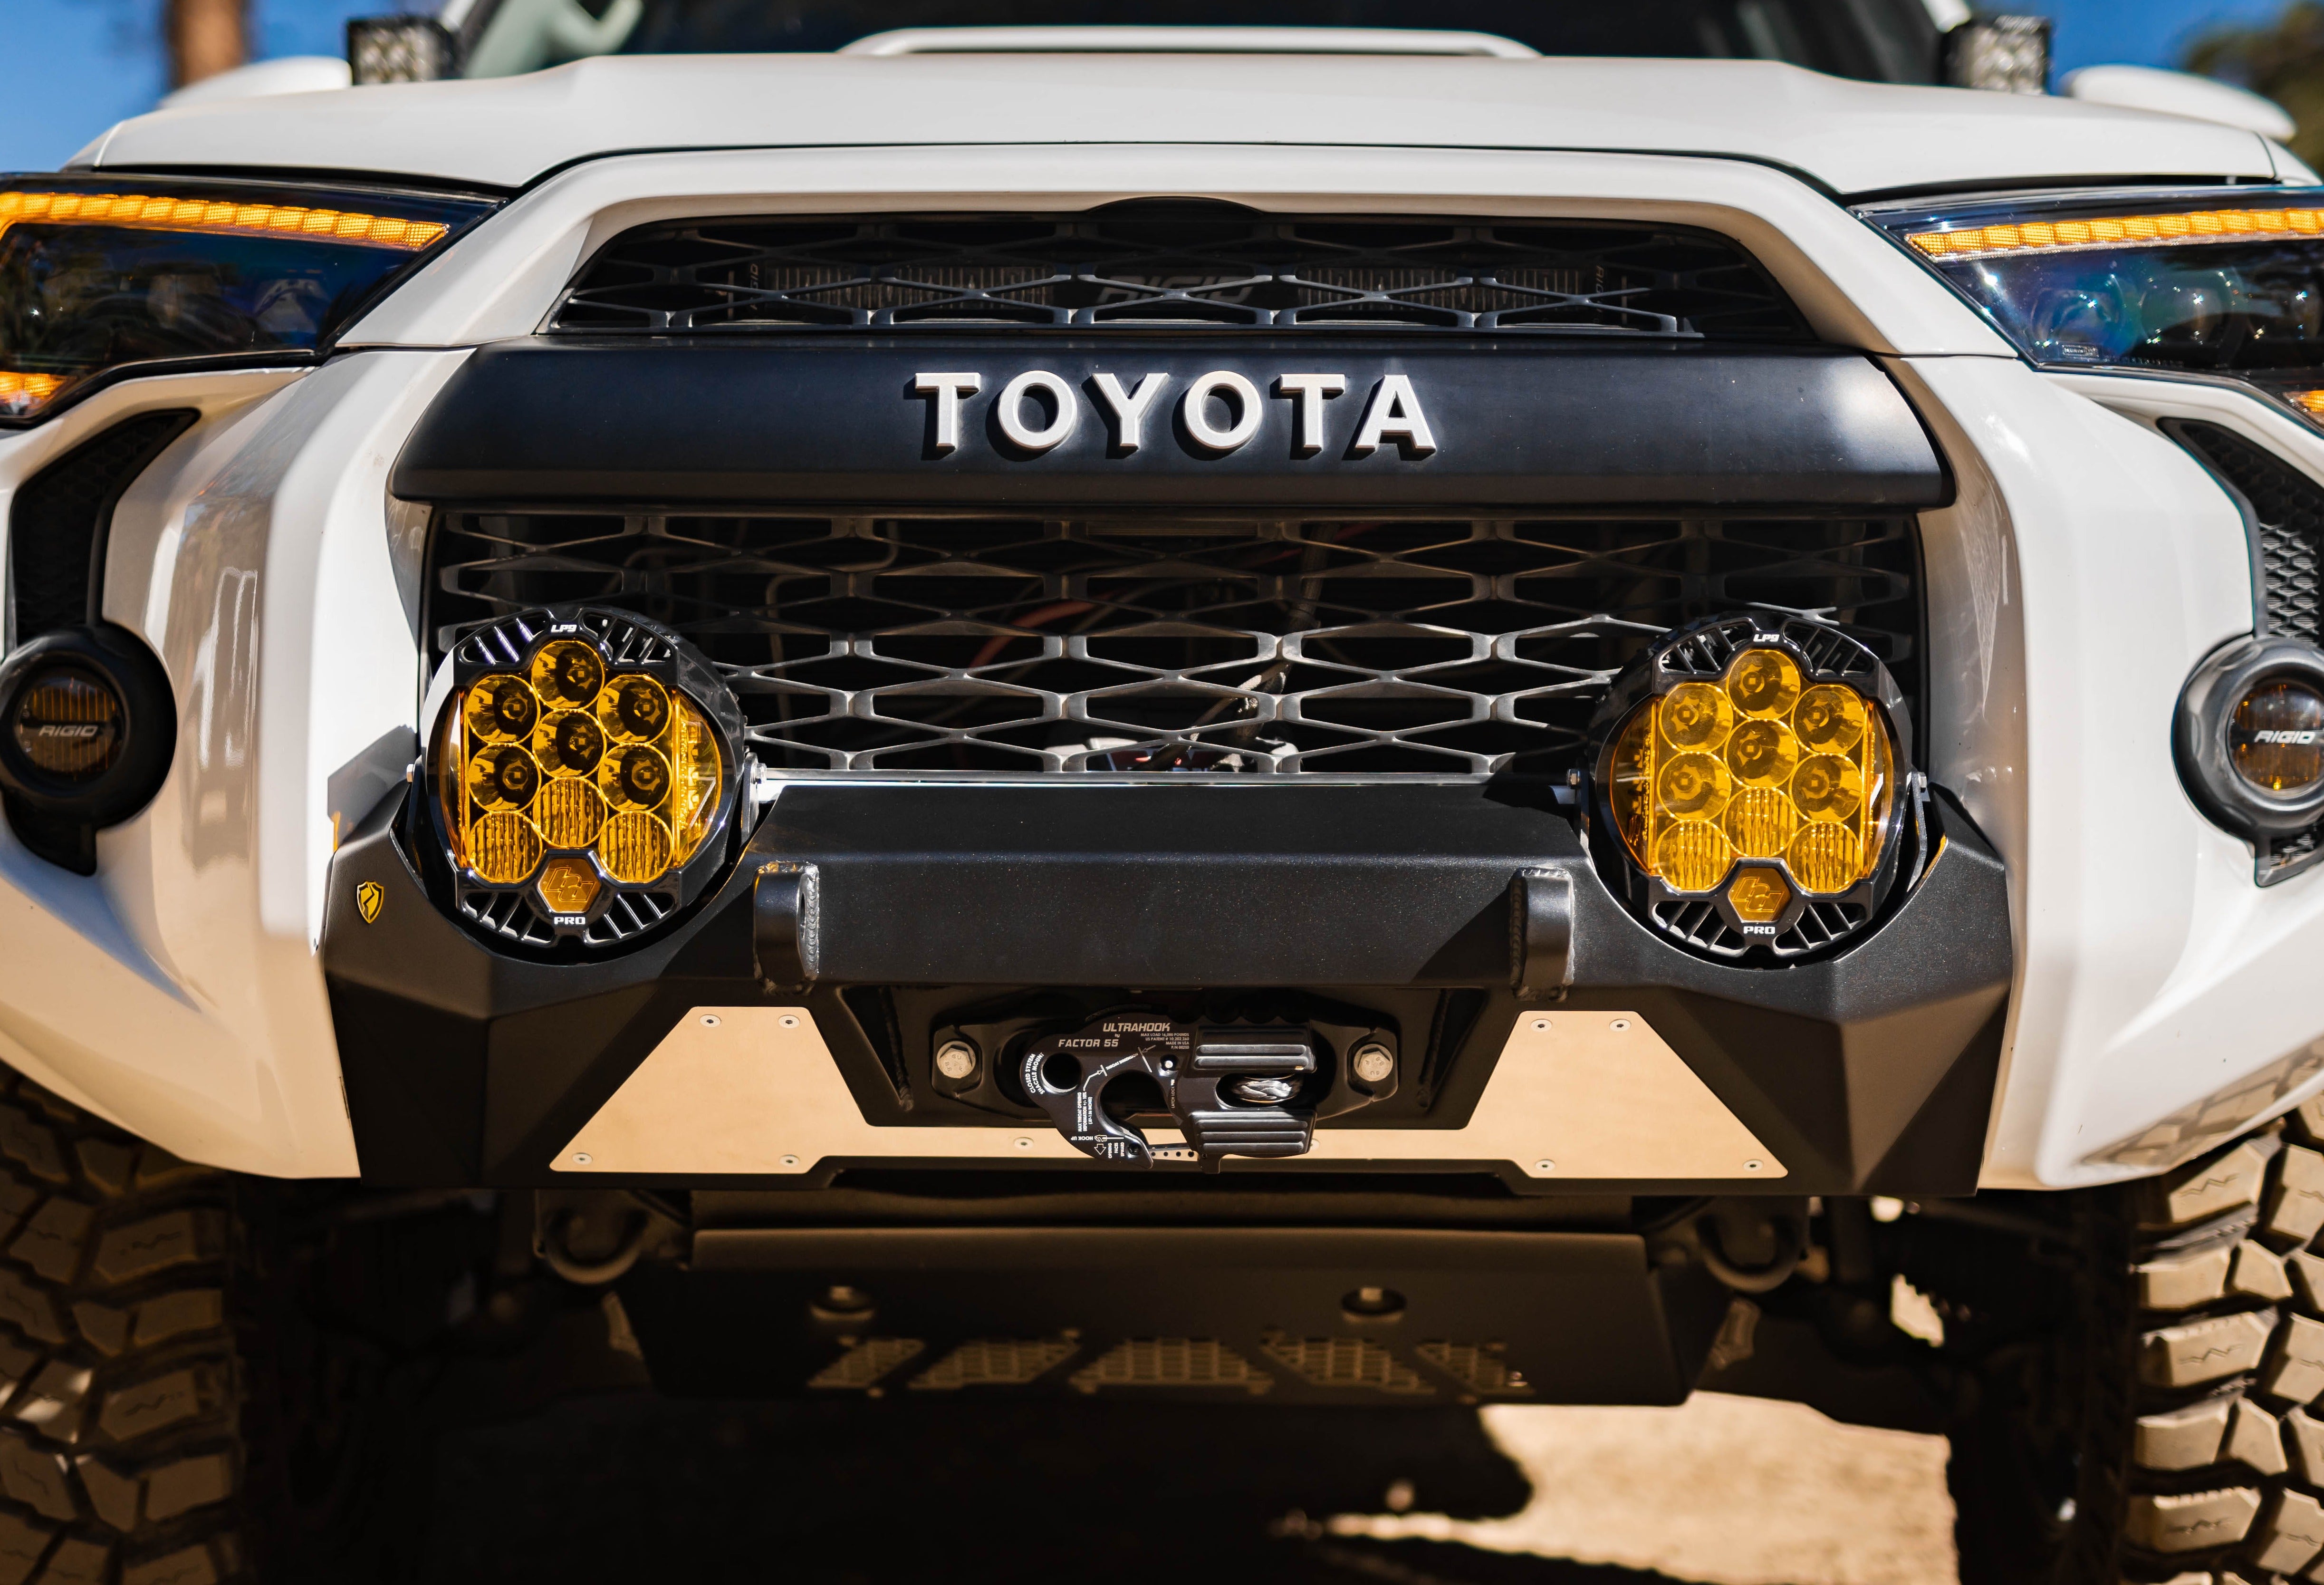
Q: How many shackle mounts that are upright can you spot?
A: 2